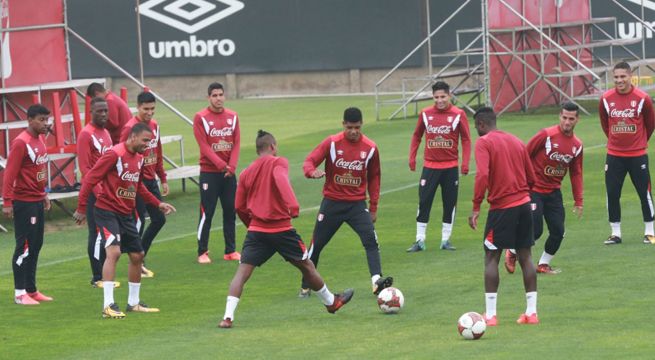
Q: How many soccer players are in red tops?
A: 12